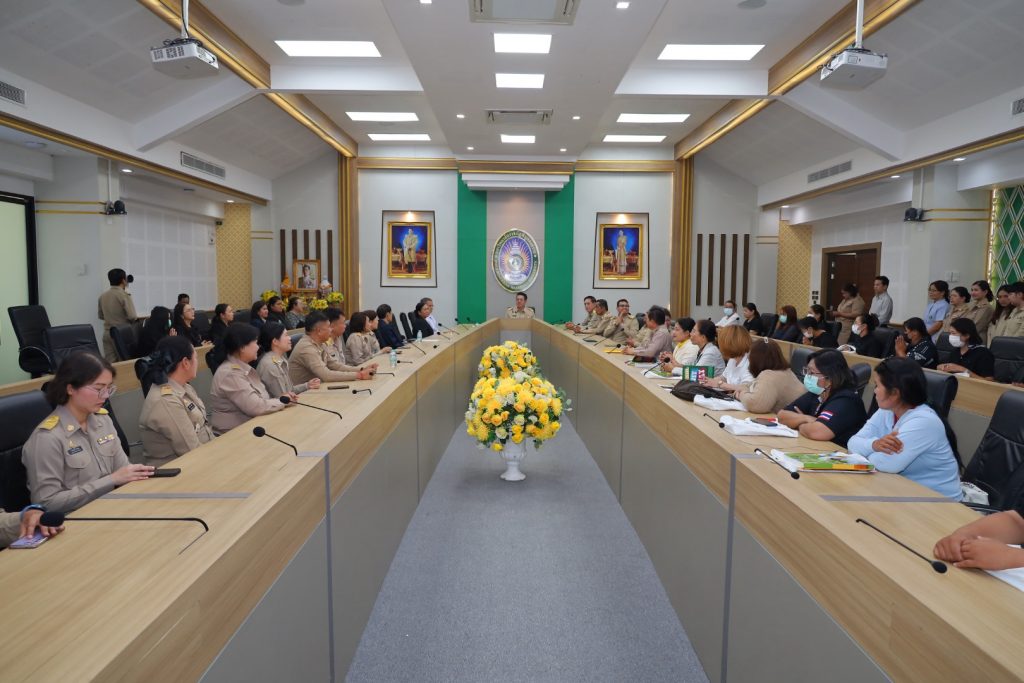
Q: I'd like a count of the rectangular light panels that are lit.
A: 9